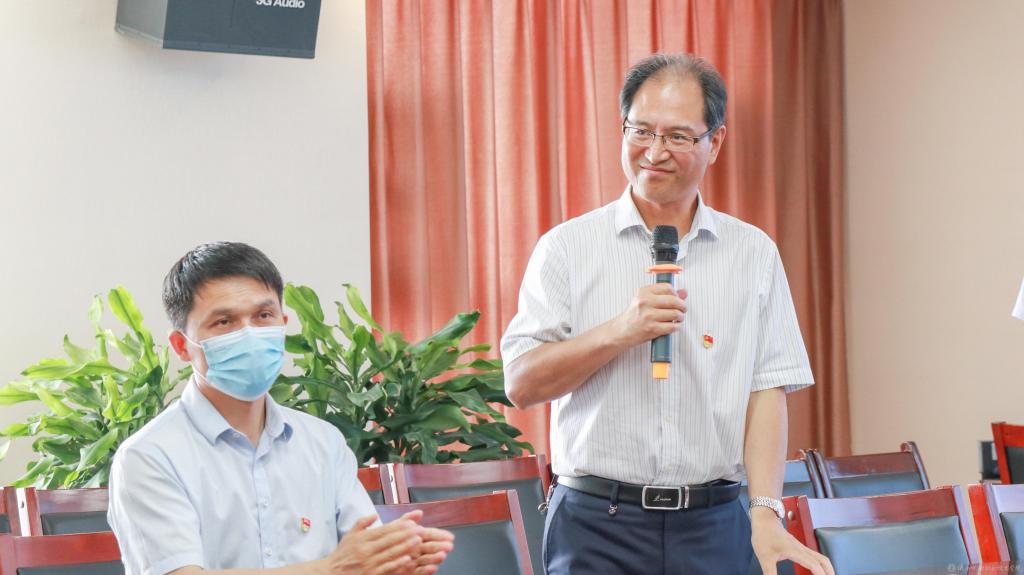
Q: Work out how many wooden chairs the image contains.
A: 11